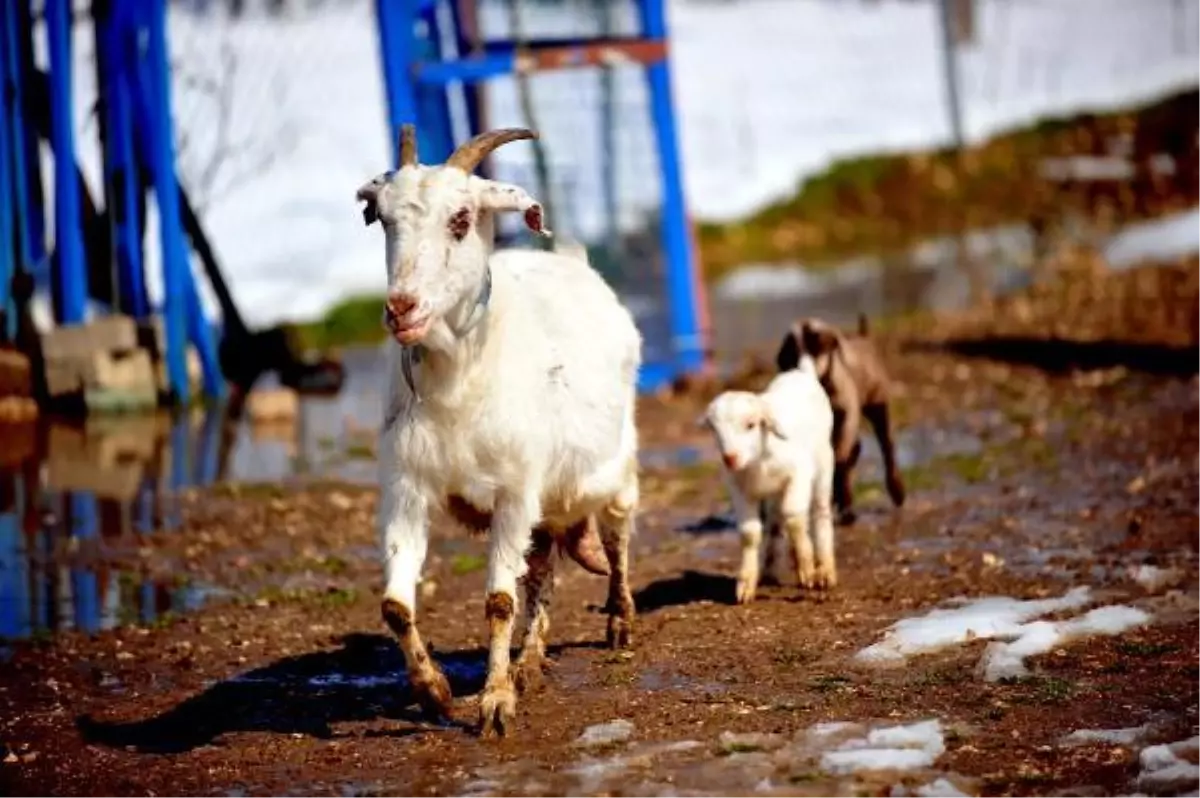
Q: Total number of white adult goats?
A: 1